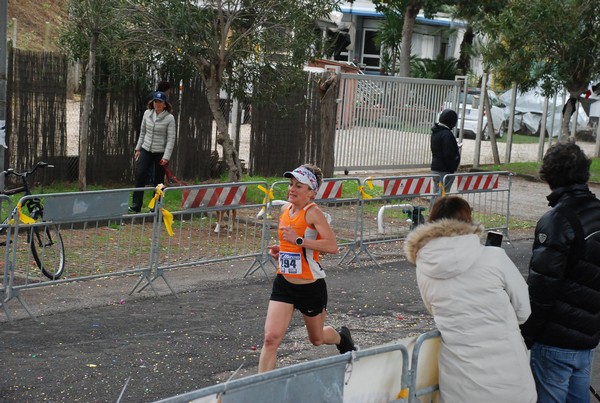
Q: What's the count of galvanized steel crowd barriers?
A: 8